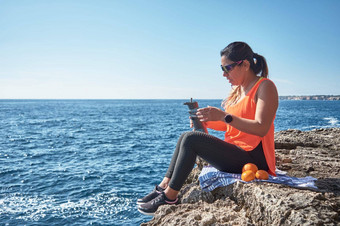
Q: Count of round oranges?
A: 3